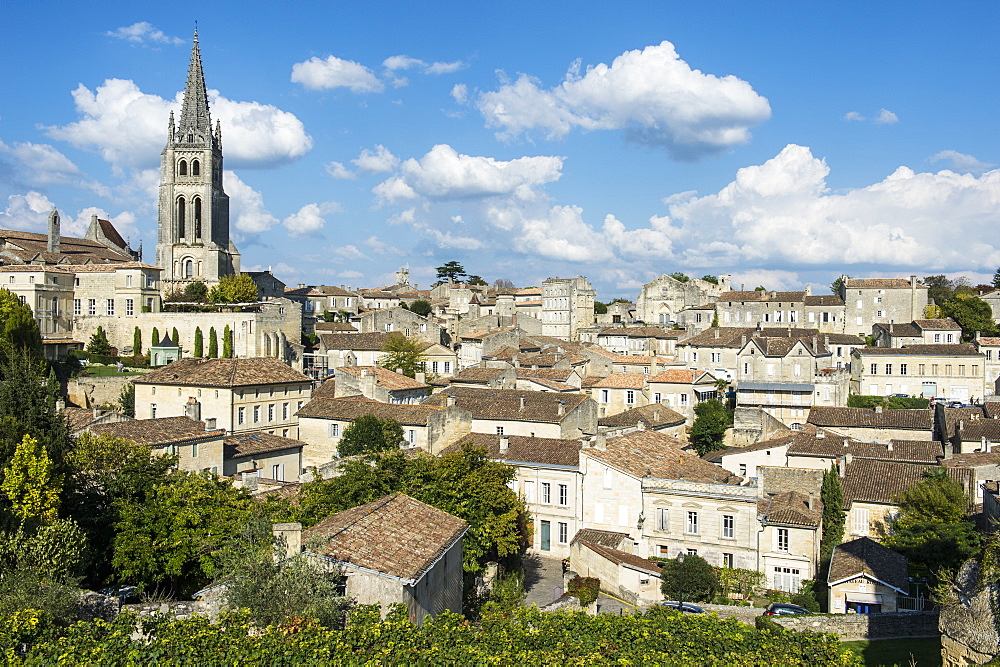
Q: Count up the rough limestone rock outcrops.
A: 1